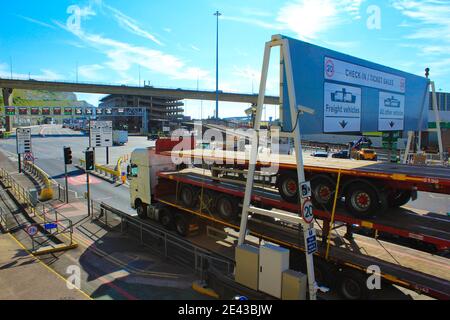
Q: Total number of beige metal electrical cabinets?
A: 3